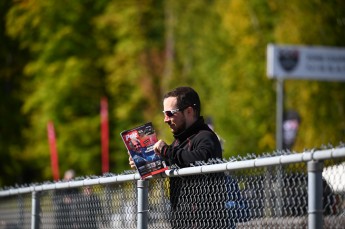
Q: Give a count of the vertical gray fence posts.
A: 3